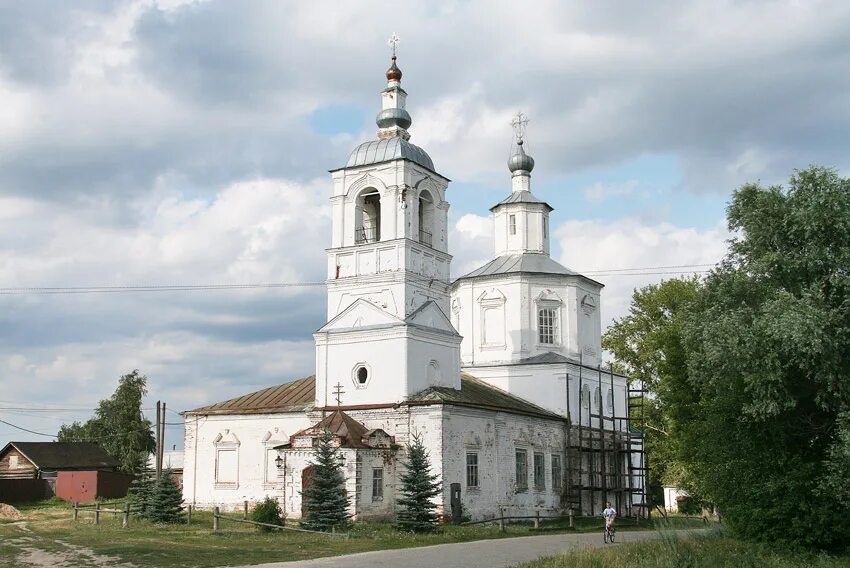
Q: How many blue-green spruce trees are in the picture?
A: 4